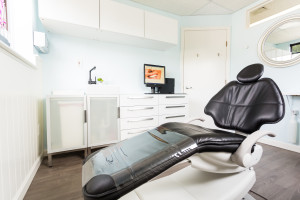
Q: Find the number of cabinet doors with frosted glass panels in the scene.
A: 2